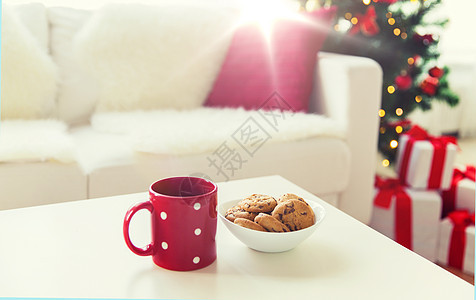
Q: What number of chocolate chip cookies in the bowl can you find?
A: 6